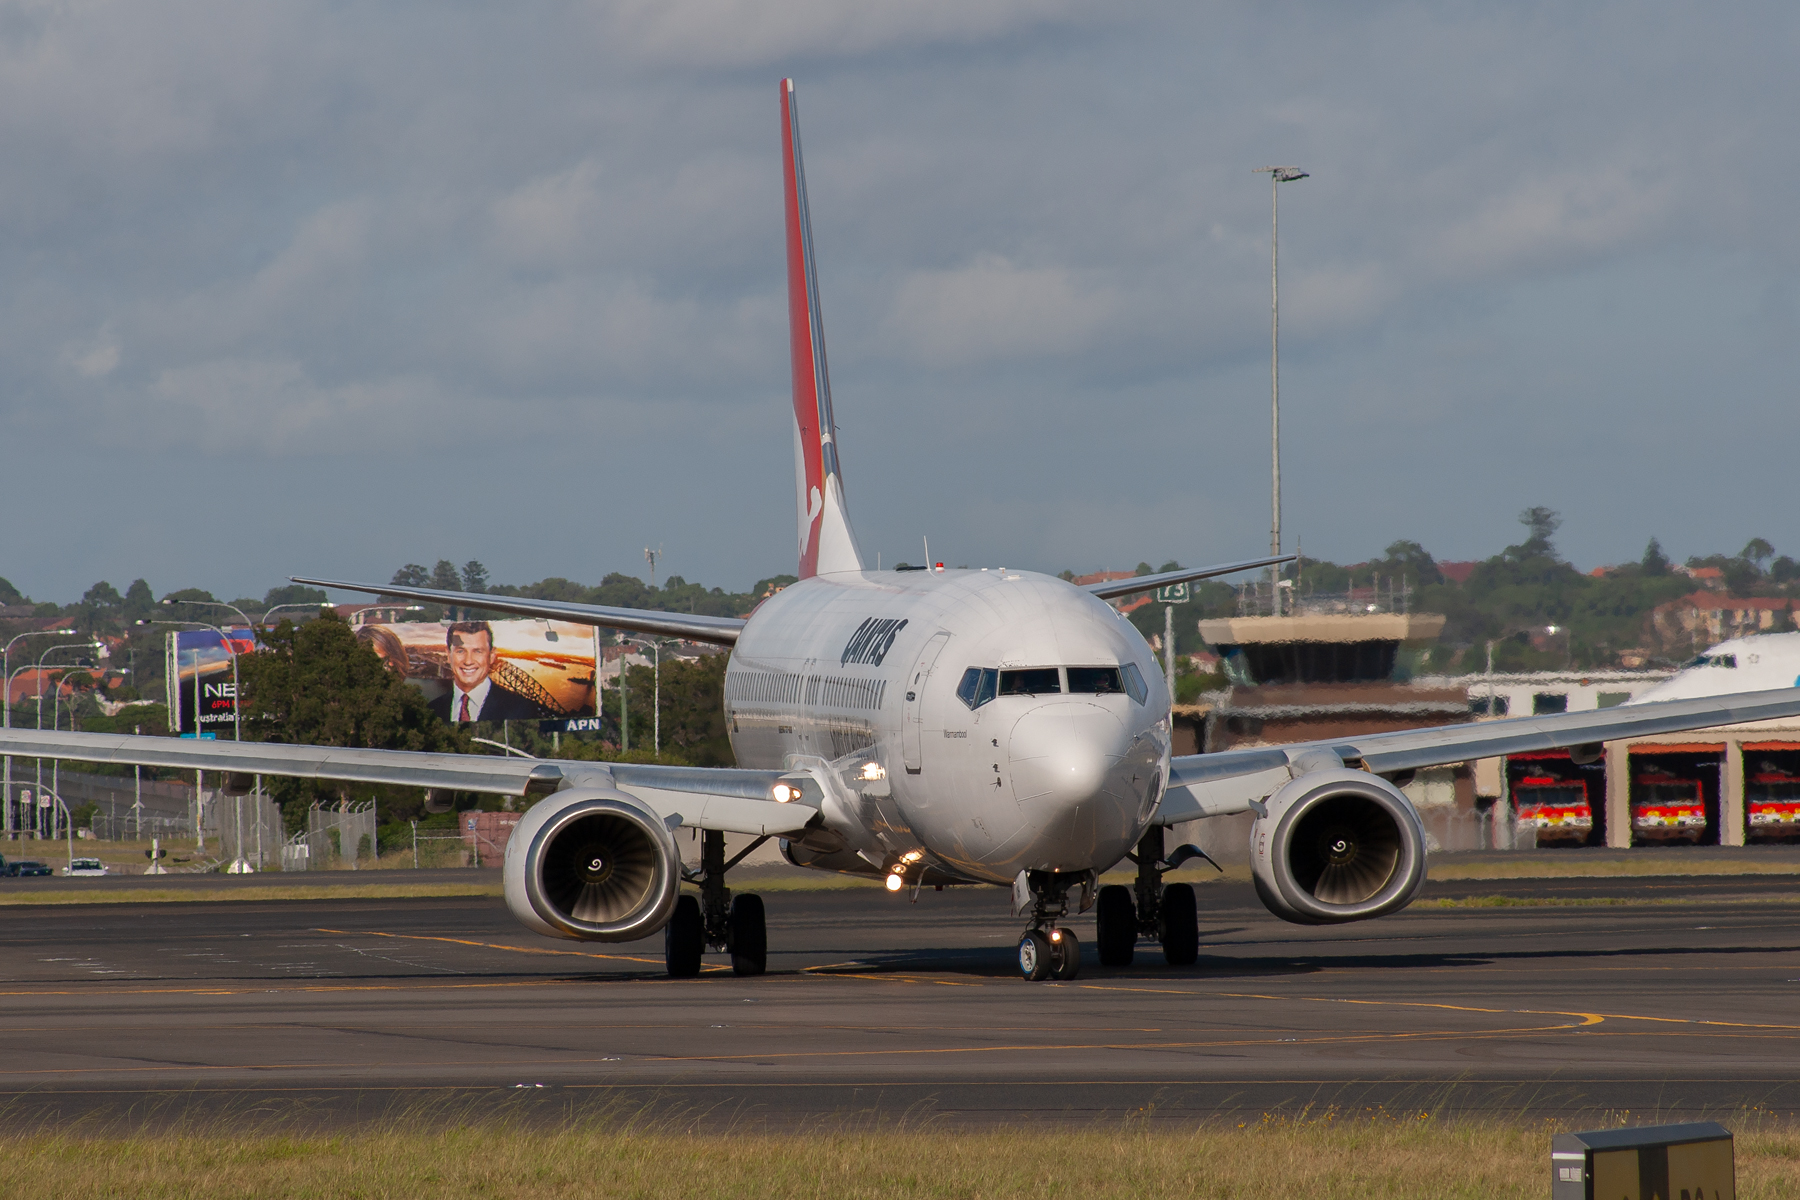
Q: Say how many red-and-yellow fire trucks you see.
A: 3